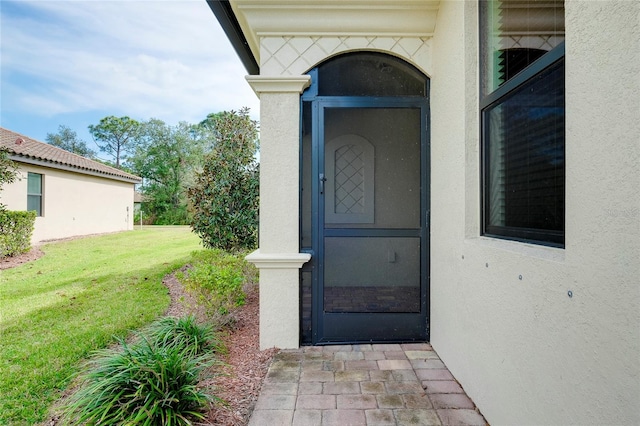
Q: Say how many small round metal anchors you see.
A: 4